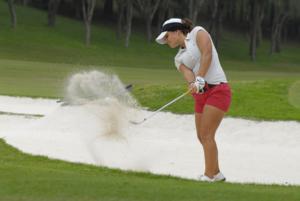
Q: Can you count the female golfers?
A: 1